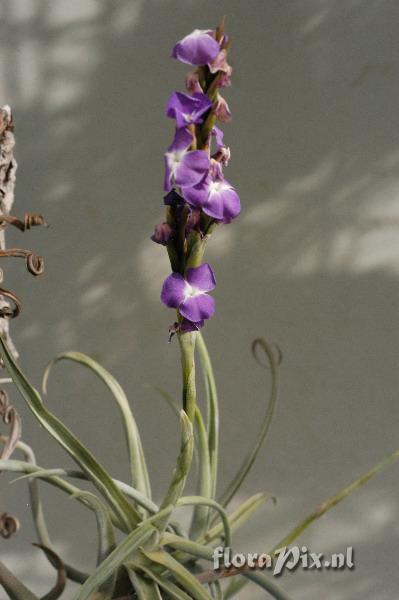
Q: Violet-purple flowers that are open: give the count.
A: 5